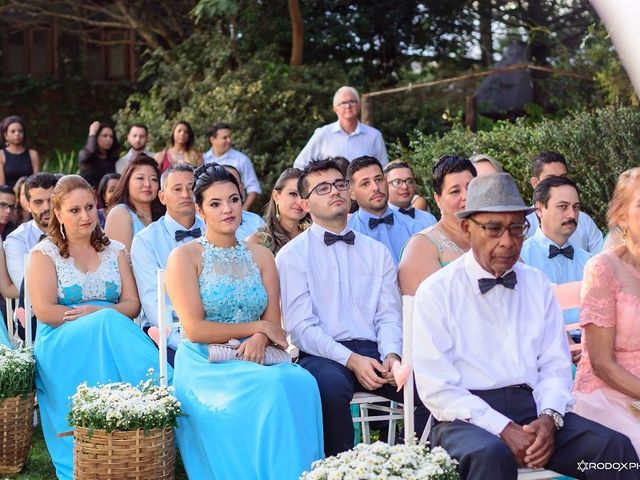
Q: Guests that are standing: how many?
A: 6